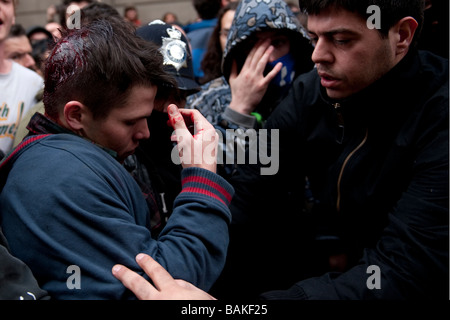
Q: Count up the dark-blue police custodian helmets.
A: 1